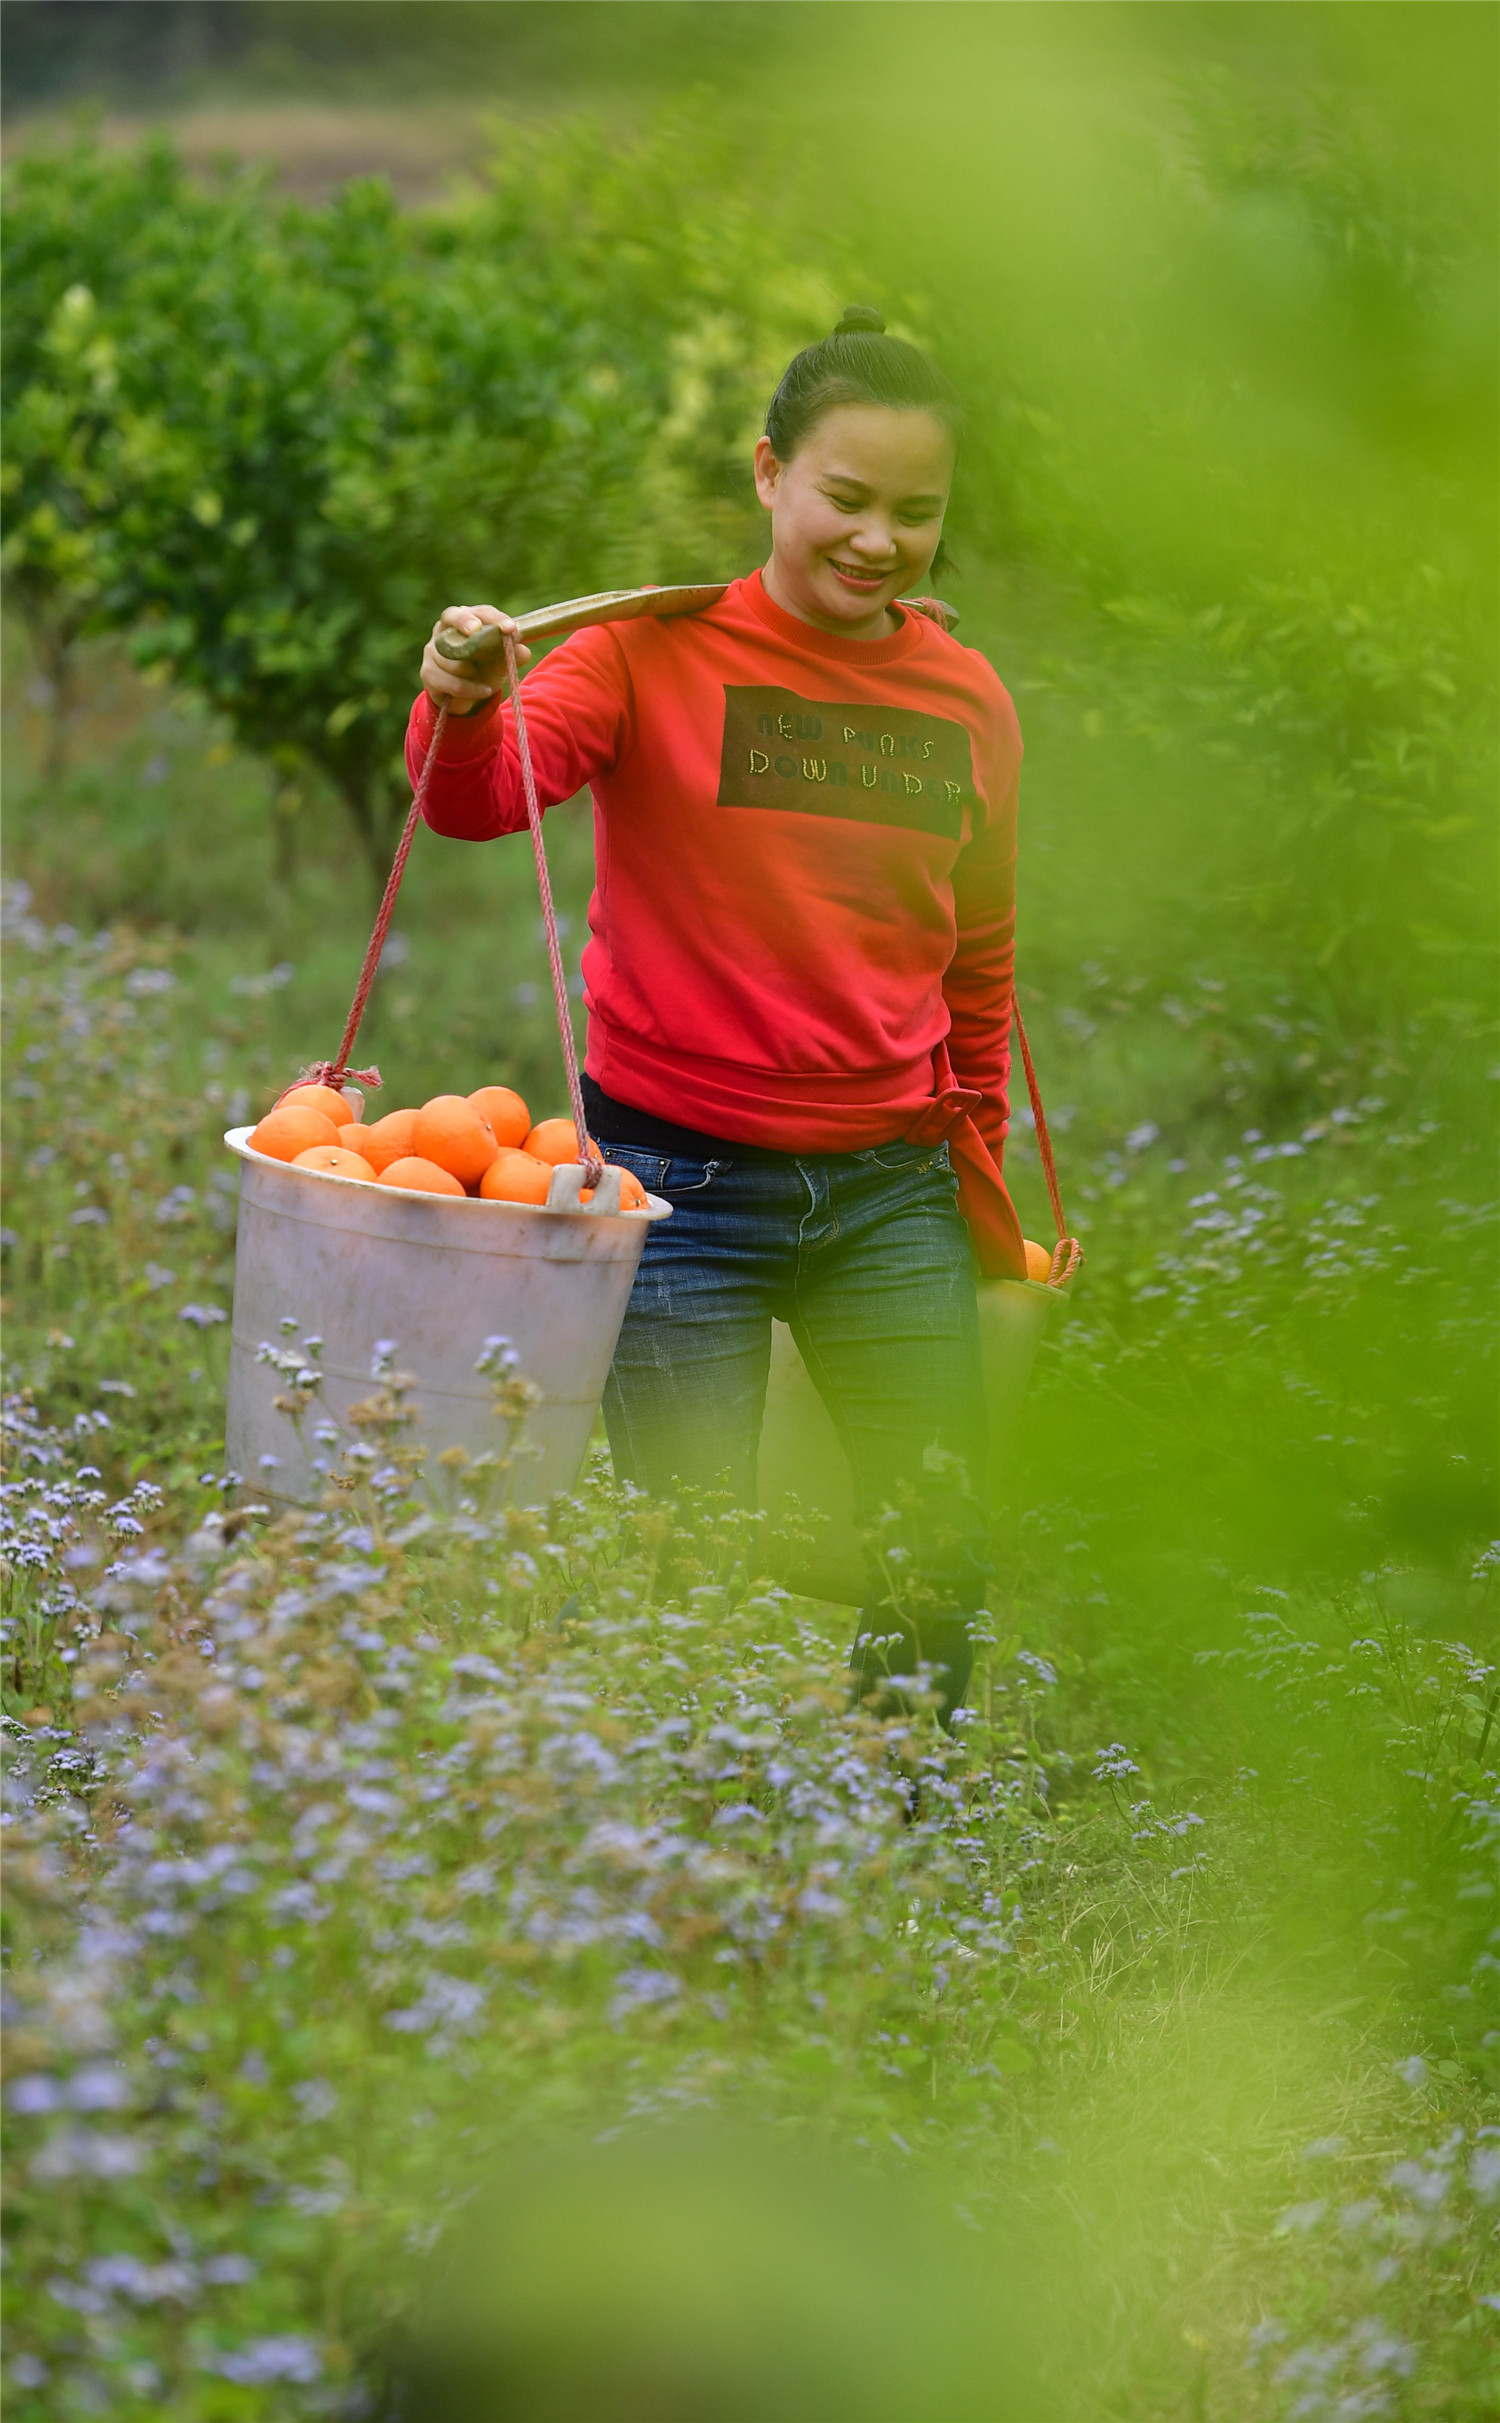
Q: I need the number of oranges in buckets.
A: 13